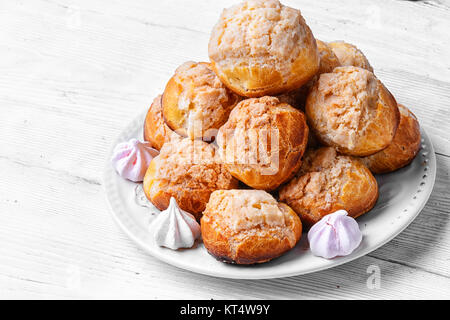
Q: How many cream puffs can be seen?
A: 11